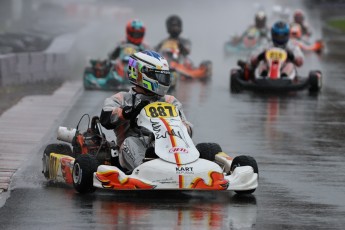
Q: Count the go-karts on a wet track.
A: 6